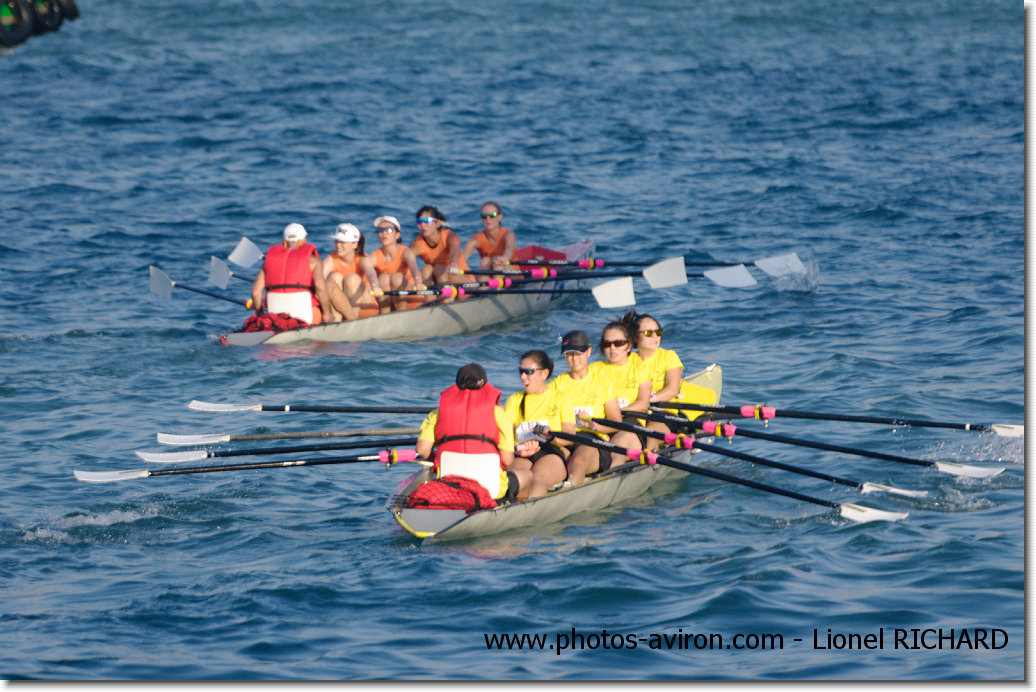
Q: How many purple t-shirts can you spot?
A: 0